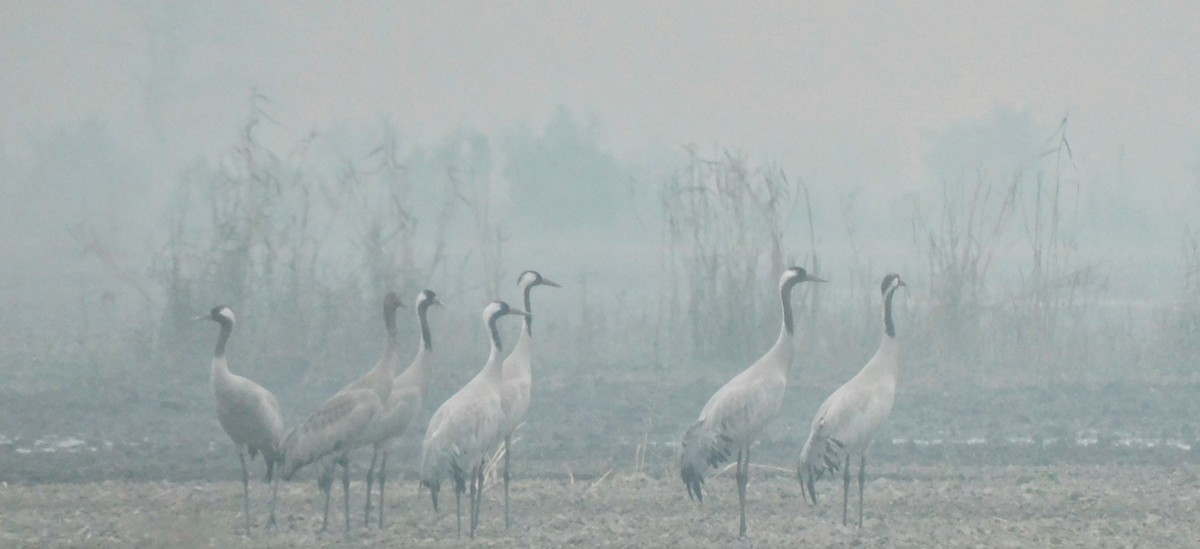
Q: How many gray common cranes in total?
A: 7